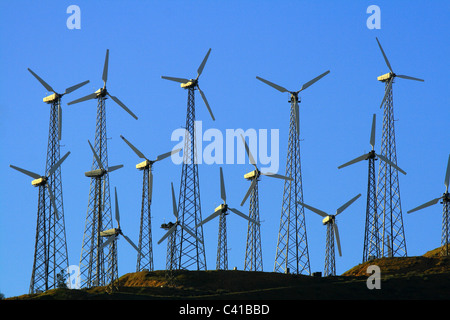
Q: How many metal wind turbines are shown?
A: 15